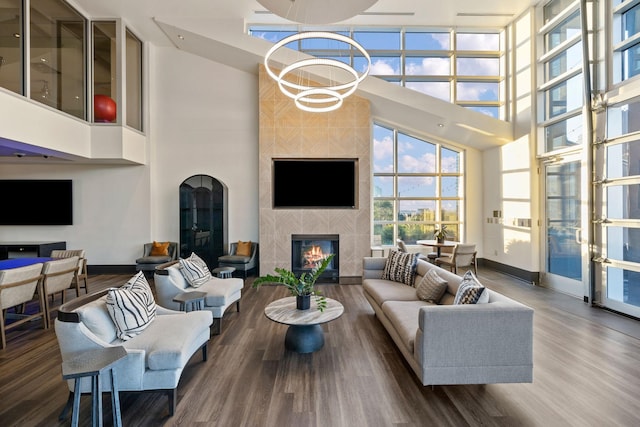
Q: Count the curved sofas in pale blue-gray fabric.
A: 2